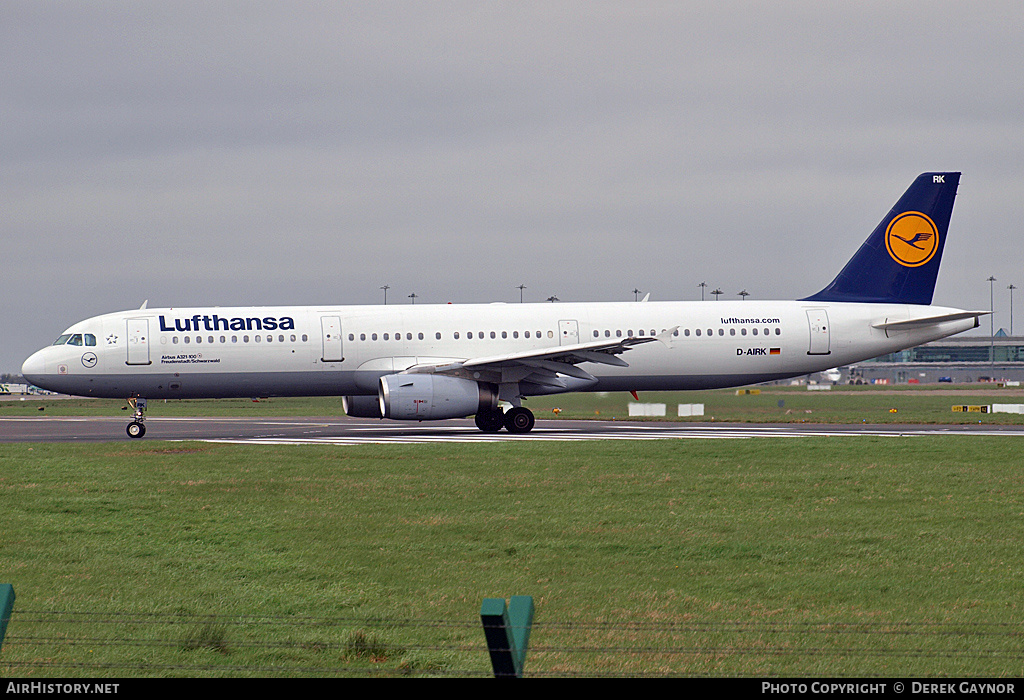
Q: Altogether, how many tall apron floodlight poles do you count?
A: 10